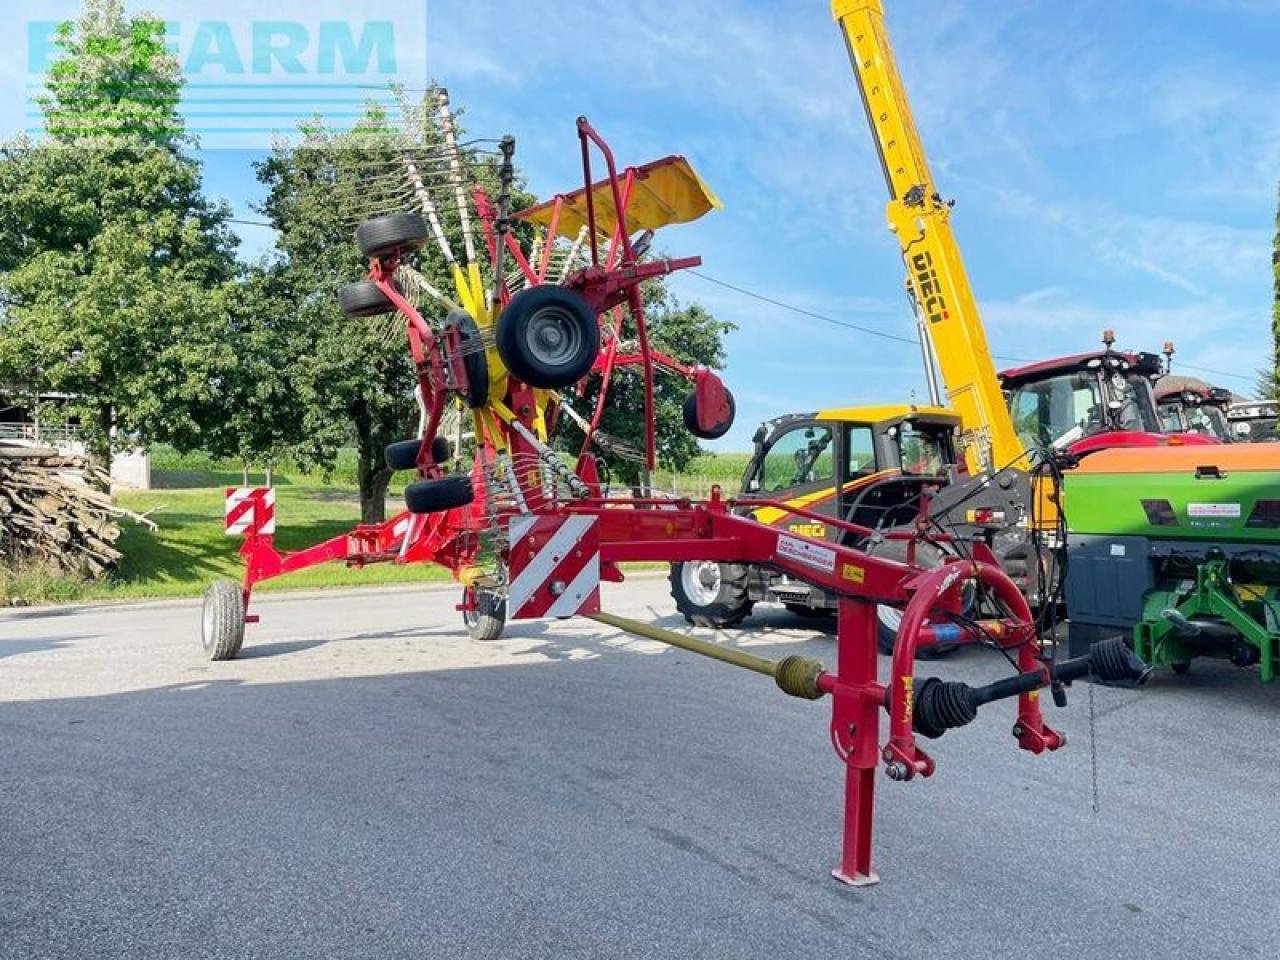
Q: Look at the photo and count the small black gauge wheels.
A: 7